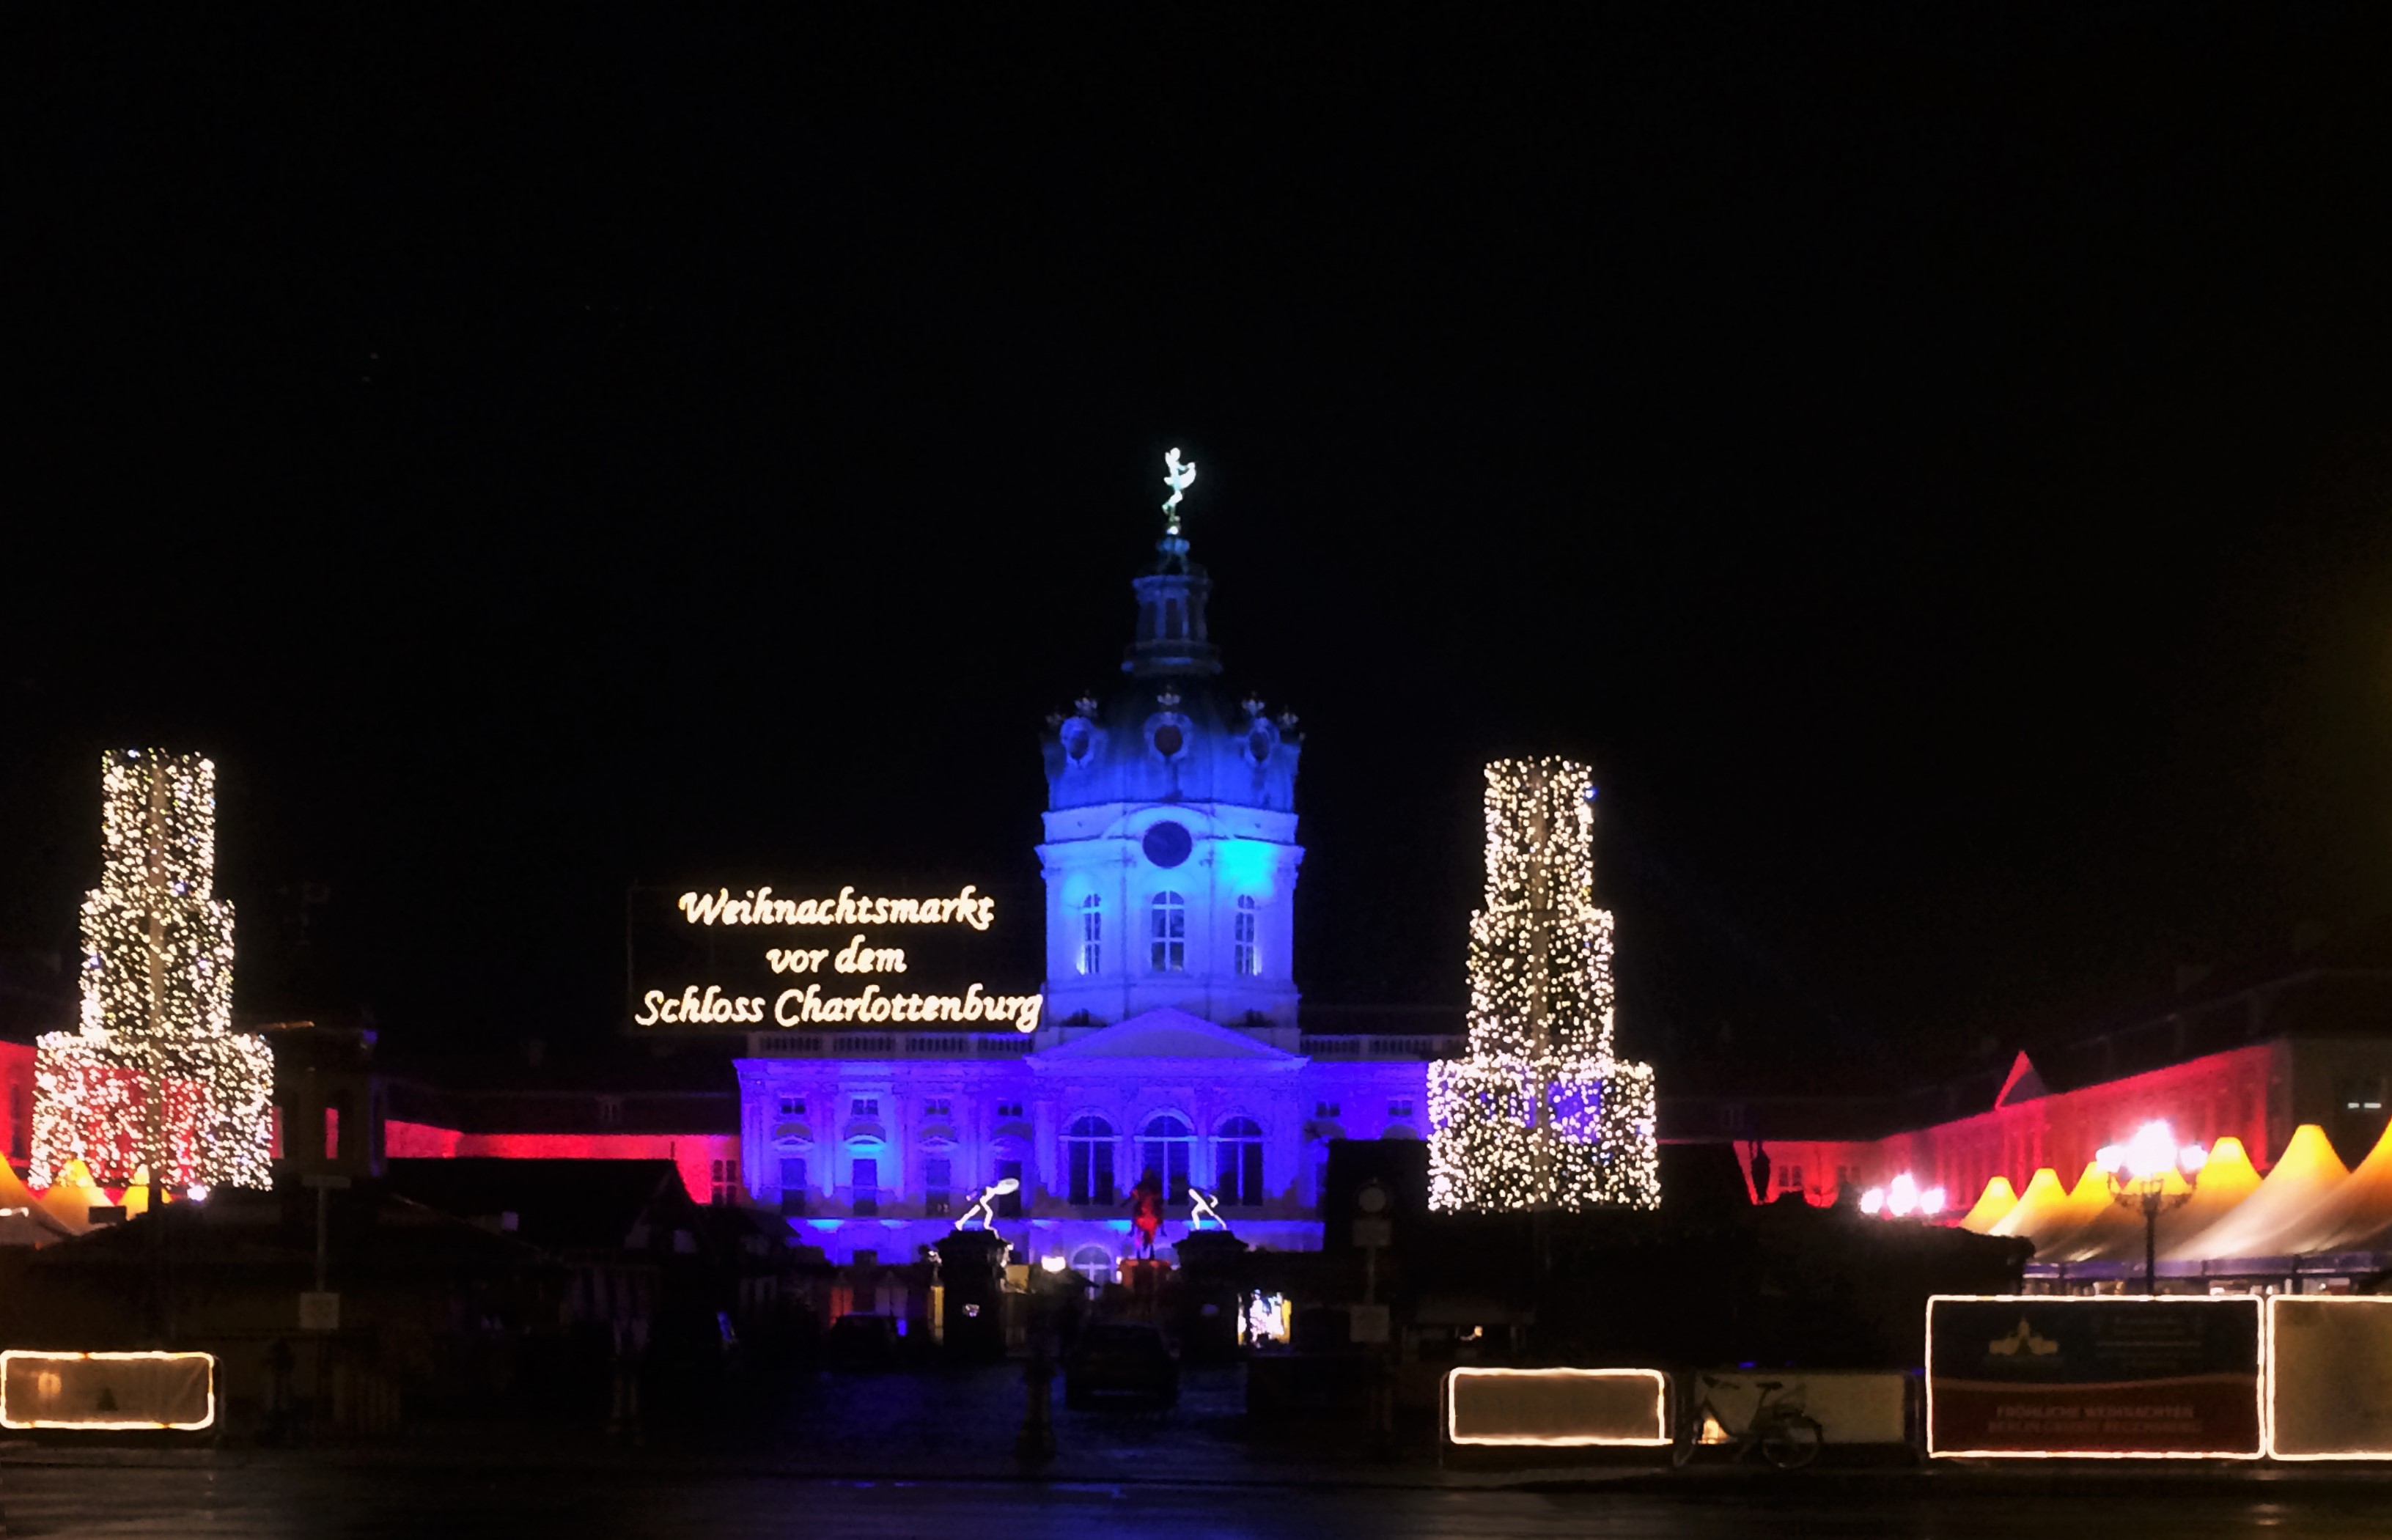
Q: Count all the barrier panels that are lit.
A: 4